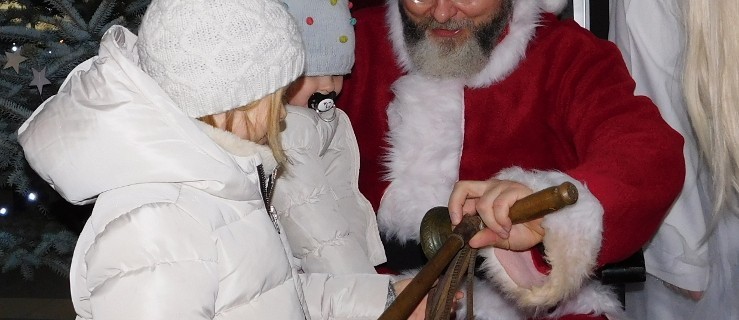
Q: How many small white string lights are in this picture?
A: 4